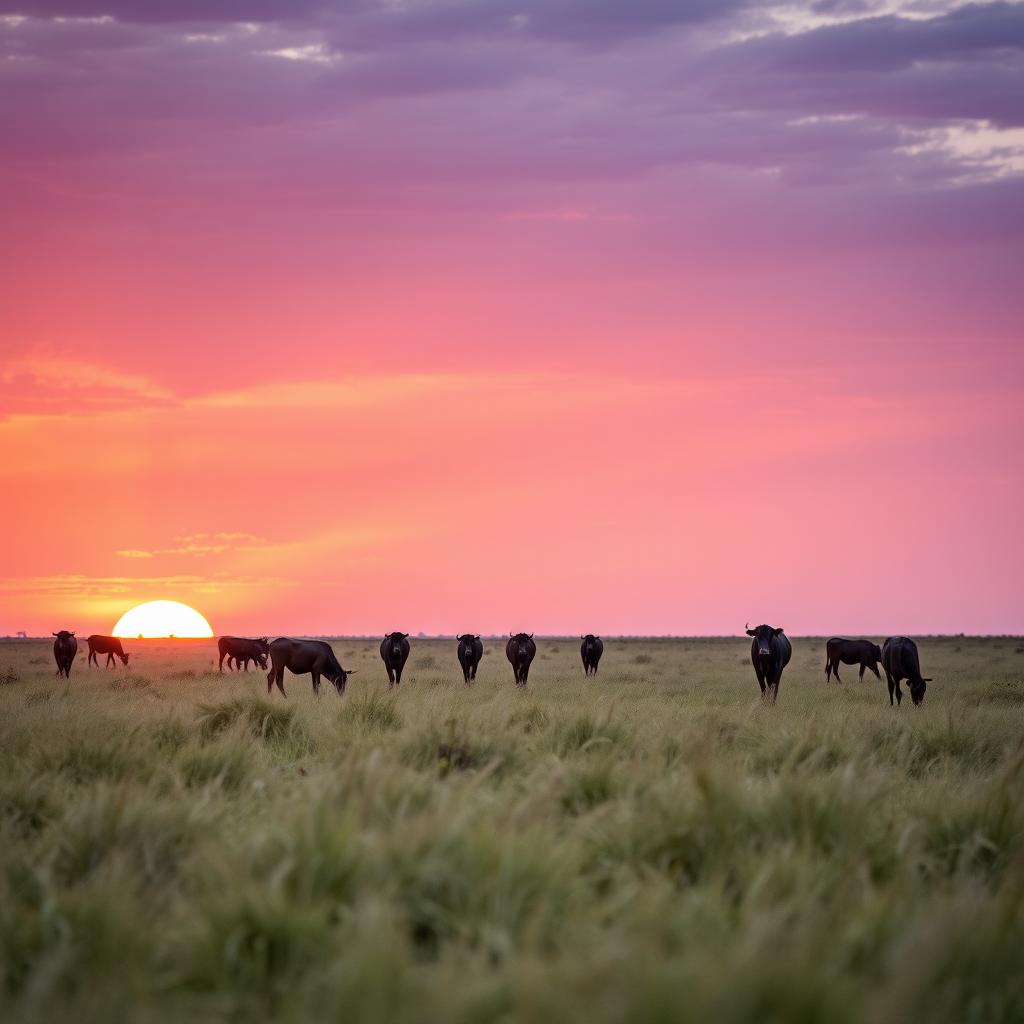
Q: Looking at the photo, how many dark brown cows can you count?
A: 11